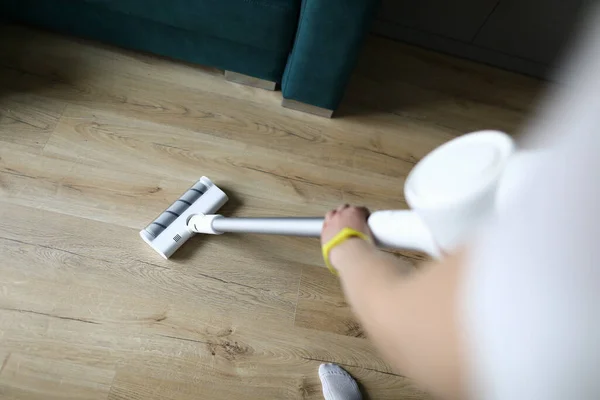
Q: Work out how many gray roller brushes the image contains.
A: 1